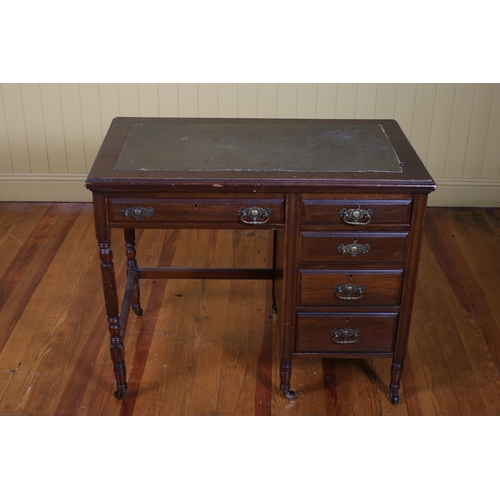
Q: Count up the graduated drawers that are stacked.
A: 4